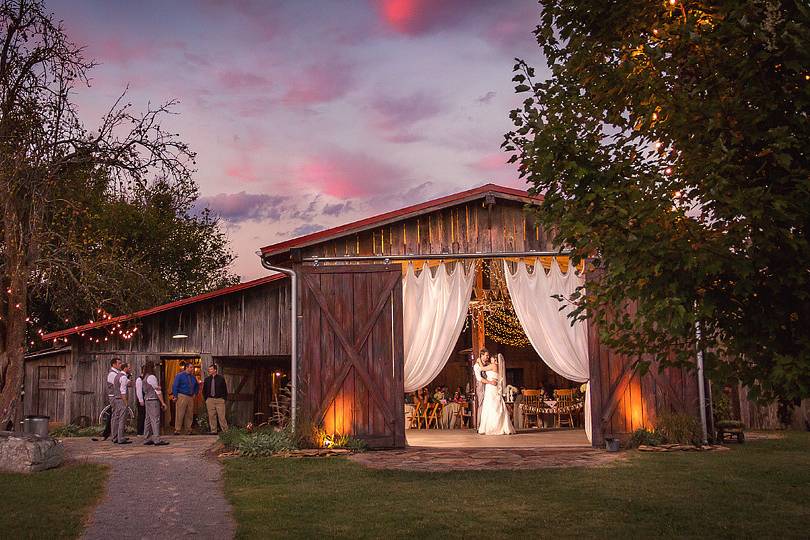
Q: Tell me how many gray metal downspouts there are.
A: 2